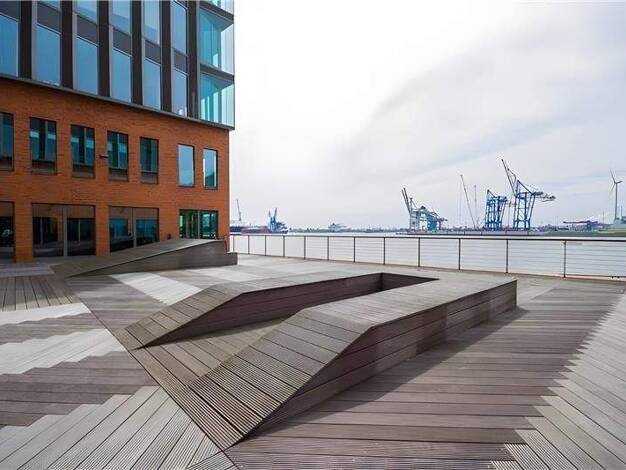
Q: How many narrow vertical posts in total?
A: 12